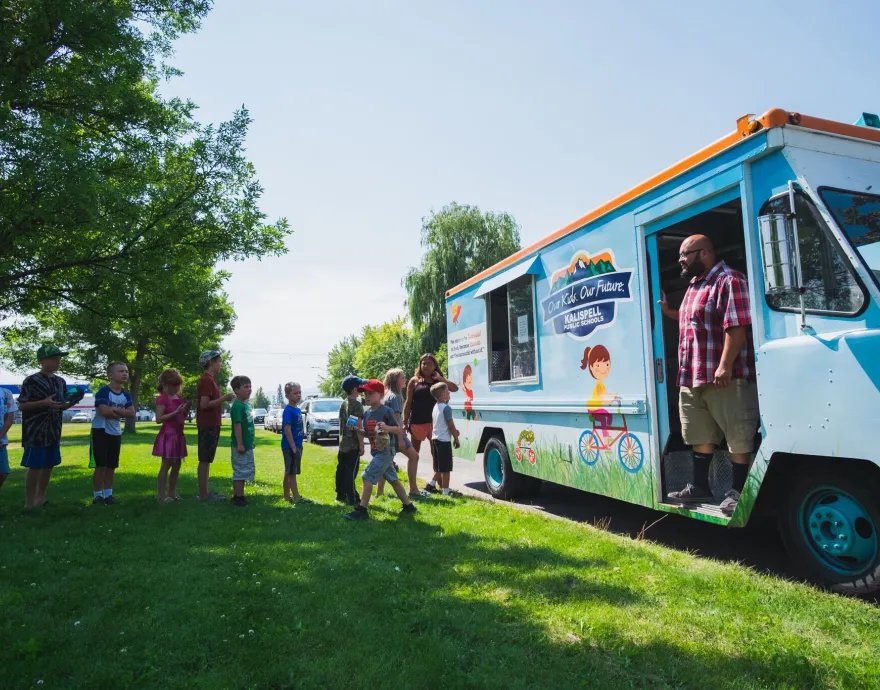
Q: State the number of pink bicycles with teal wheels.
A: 1